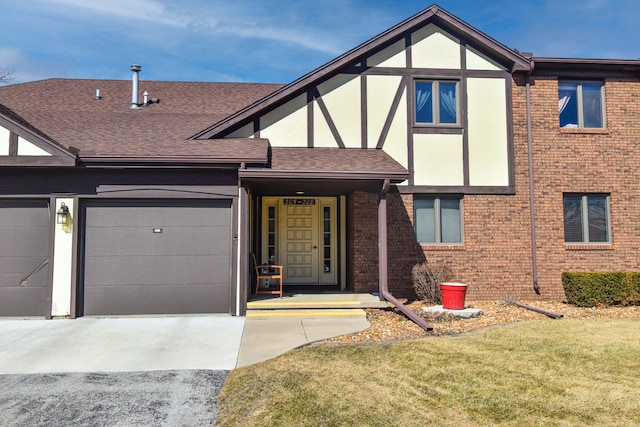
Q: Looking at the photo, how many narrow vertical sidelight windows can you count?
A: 2